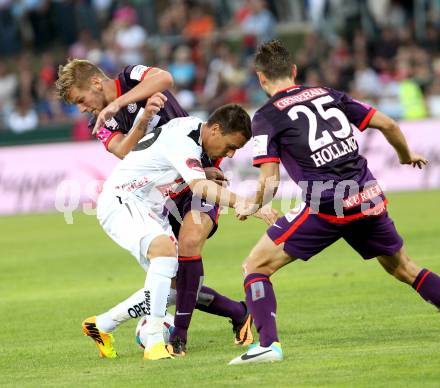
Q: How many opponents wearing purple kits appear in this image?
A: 2